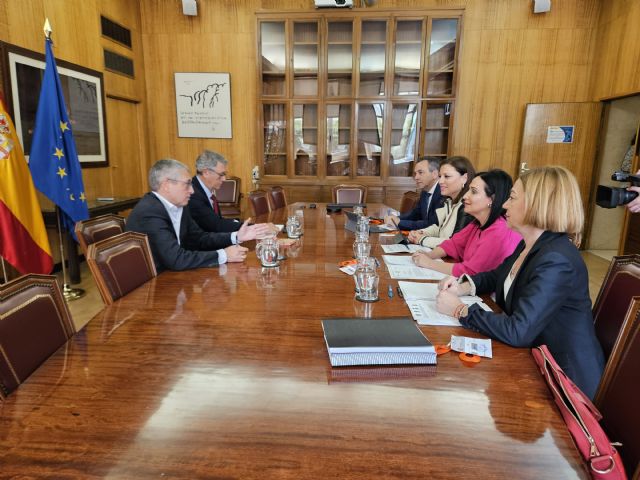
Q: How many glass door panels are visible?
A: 12